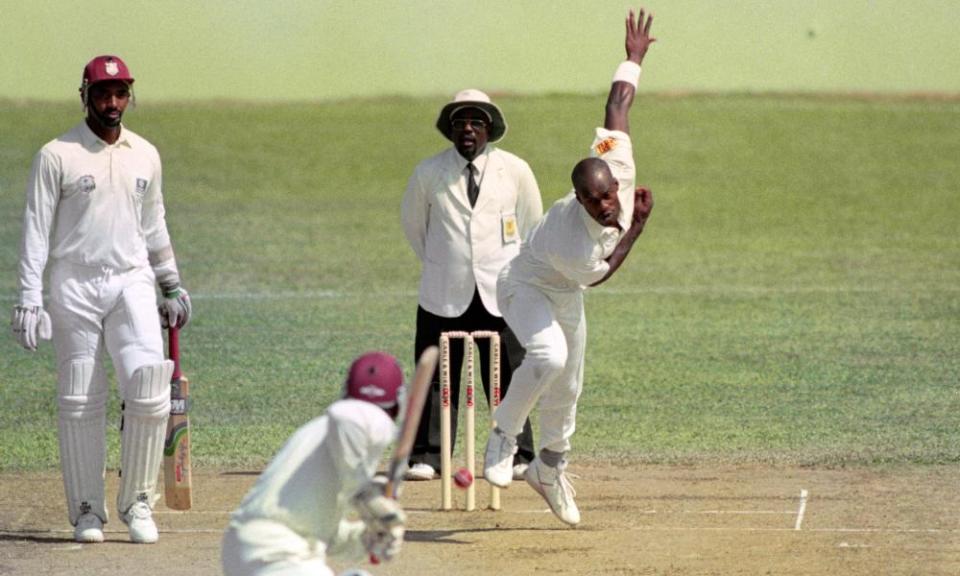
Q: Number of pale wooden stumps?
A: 3